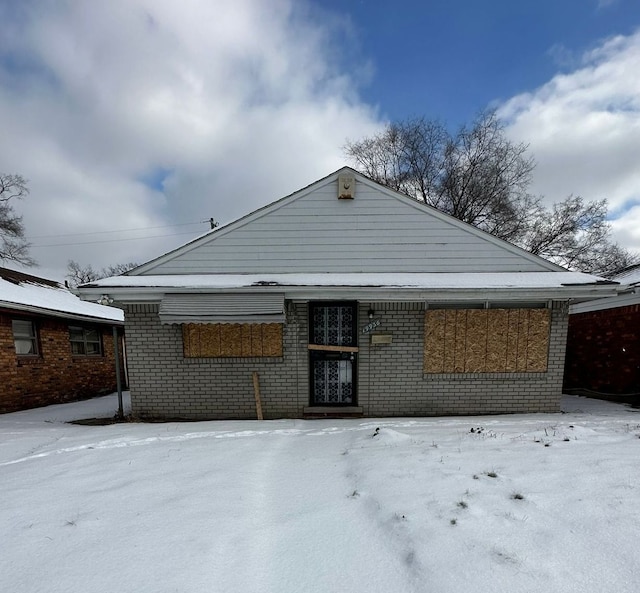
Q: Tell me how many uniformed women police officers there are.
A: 0